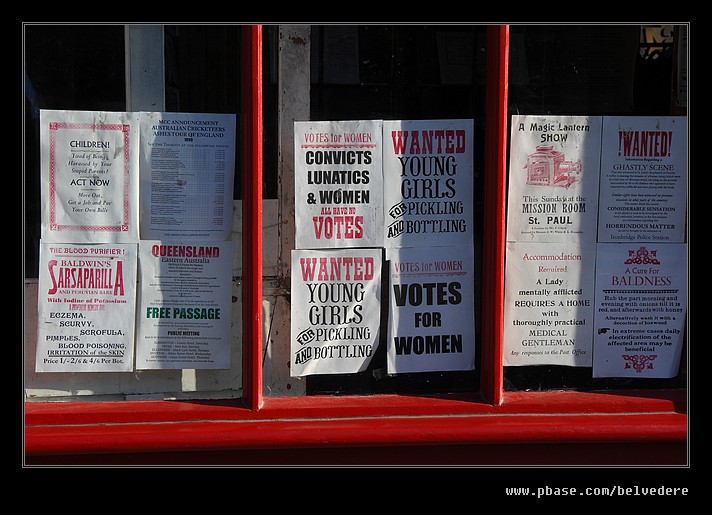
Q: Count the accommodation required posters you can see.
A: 1